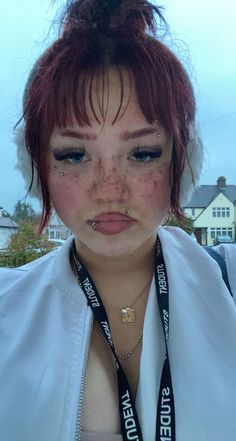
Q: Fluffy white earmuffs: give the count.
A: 2